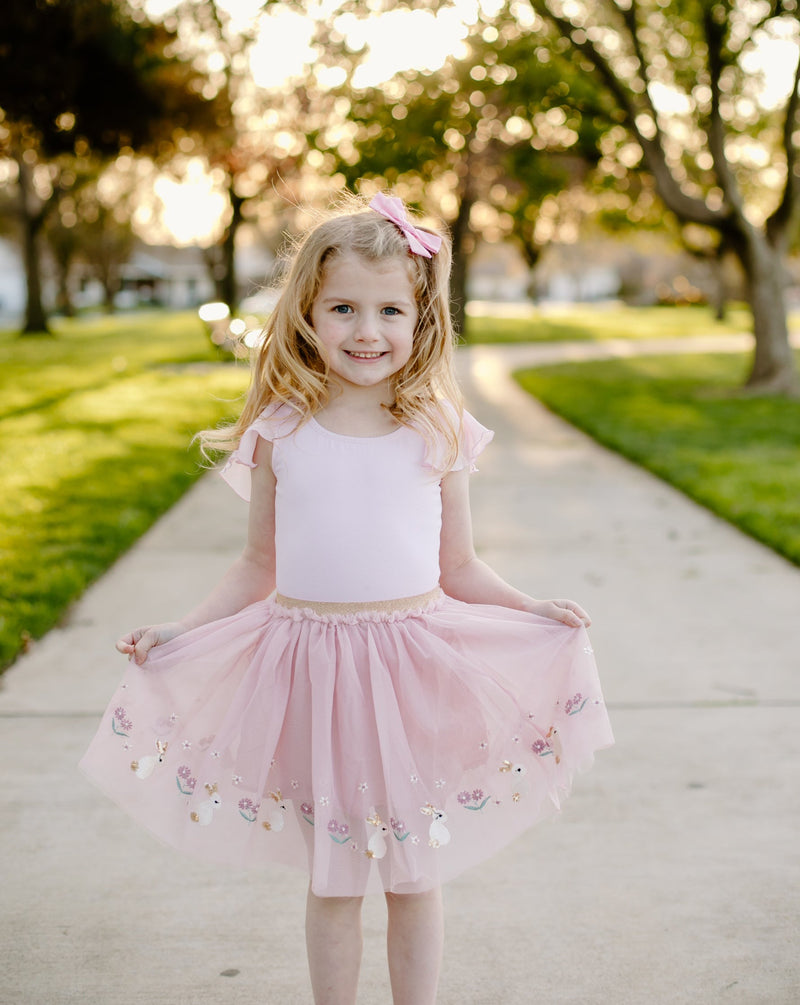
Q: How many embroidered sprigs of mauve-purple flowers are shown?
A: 9